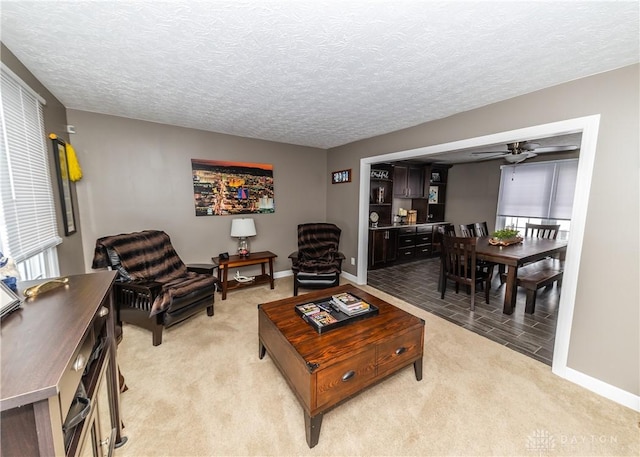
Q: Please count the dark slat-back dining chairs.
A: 5